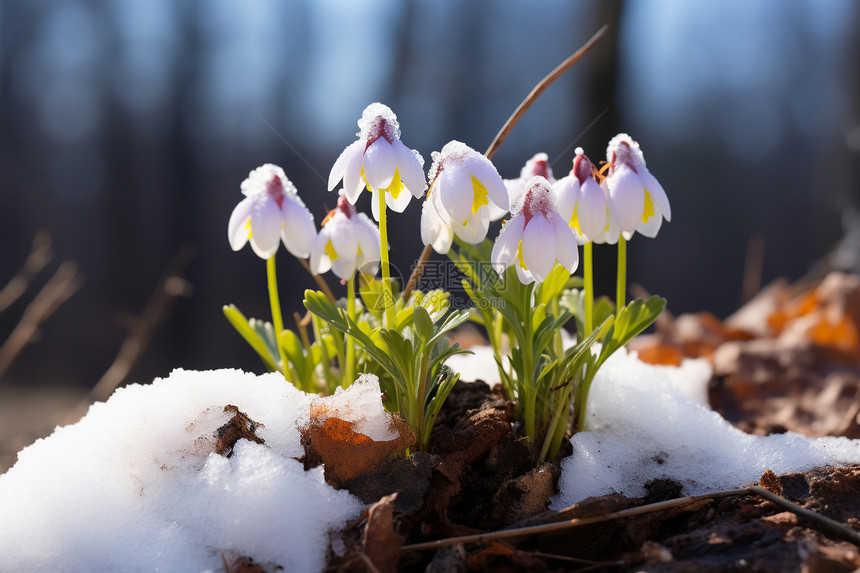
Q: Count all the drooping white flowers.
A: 8